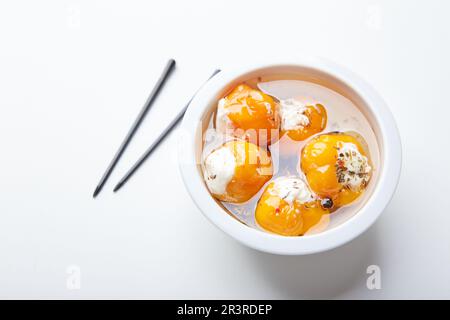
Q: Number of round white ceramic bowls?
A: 1